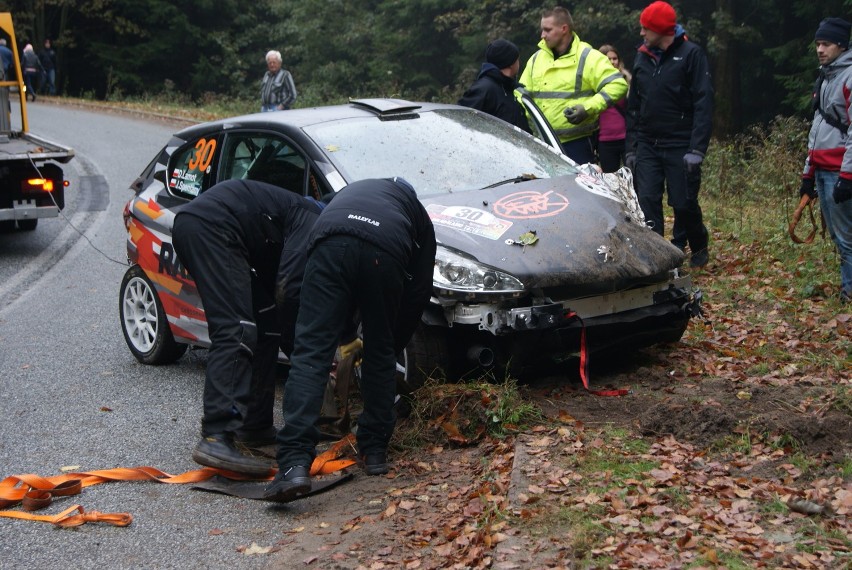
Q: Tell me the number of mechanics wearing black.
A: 2